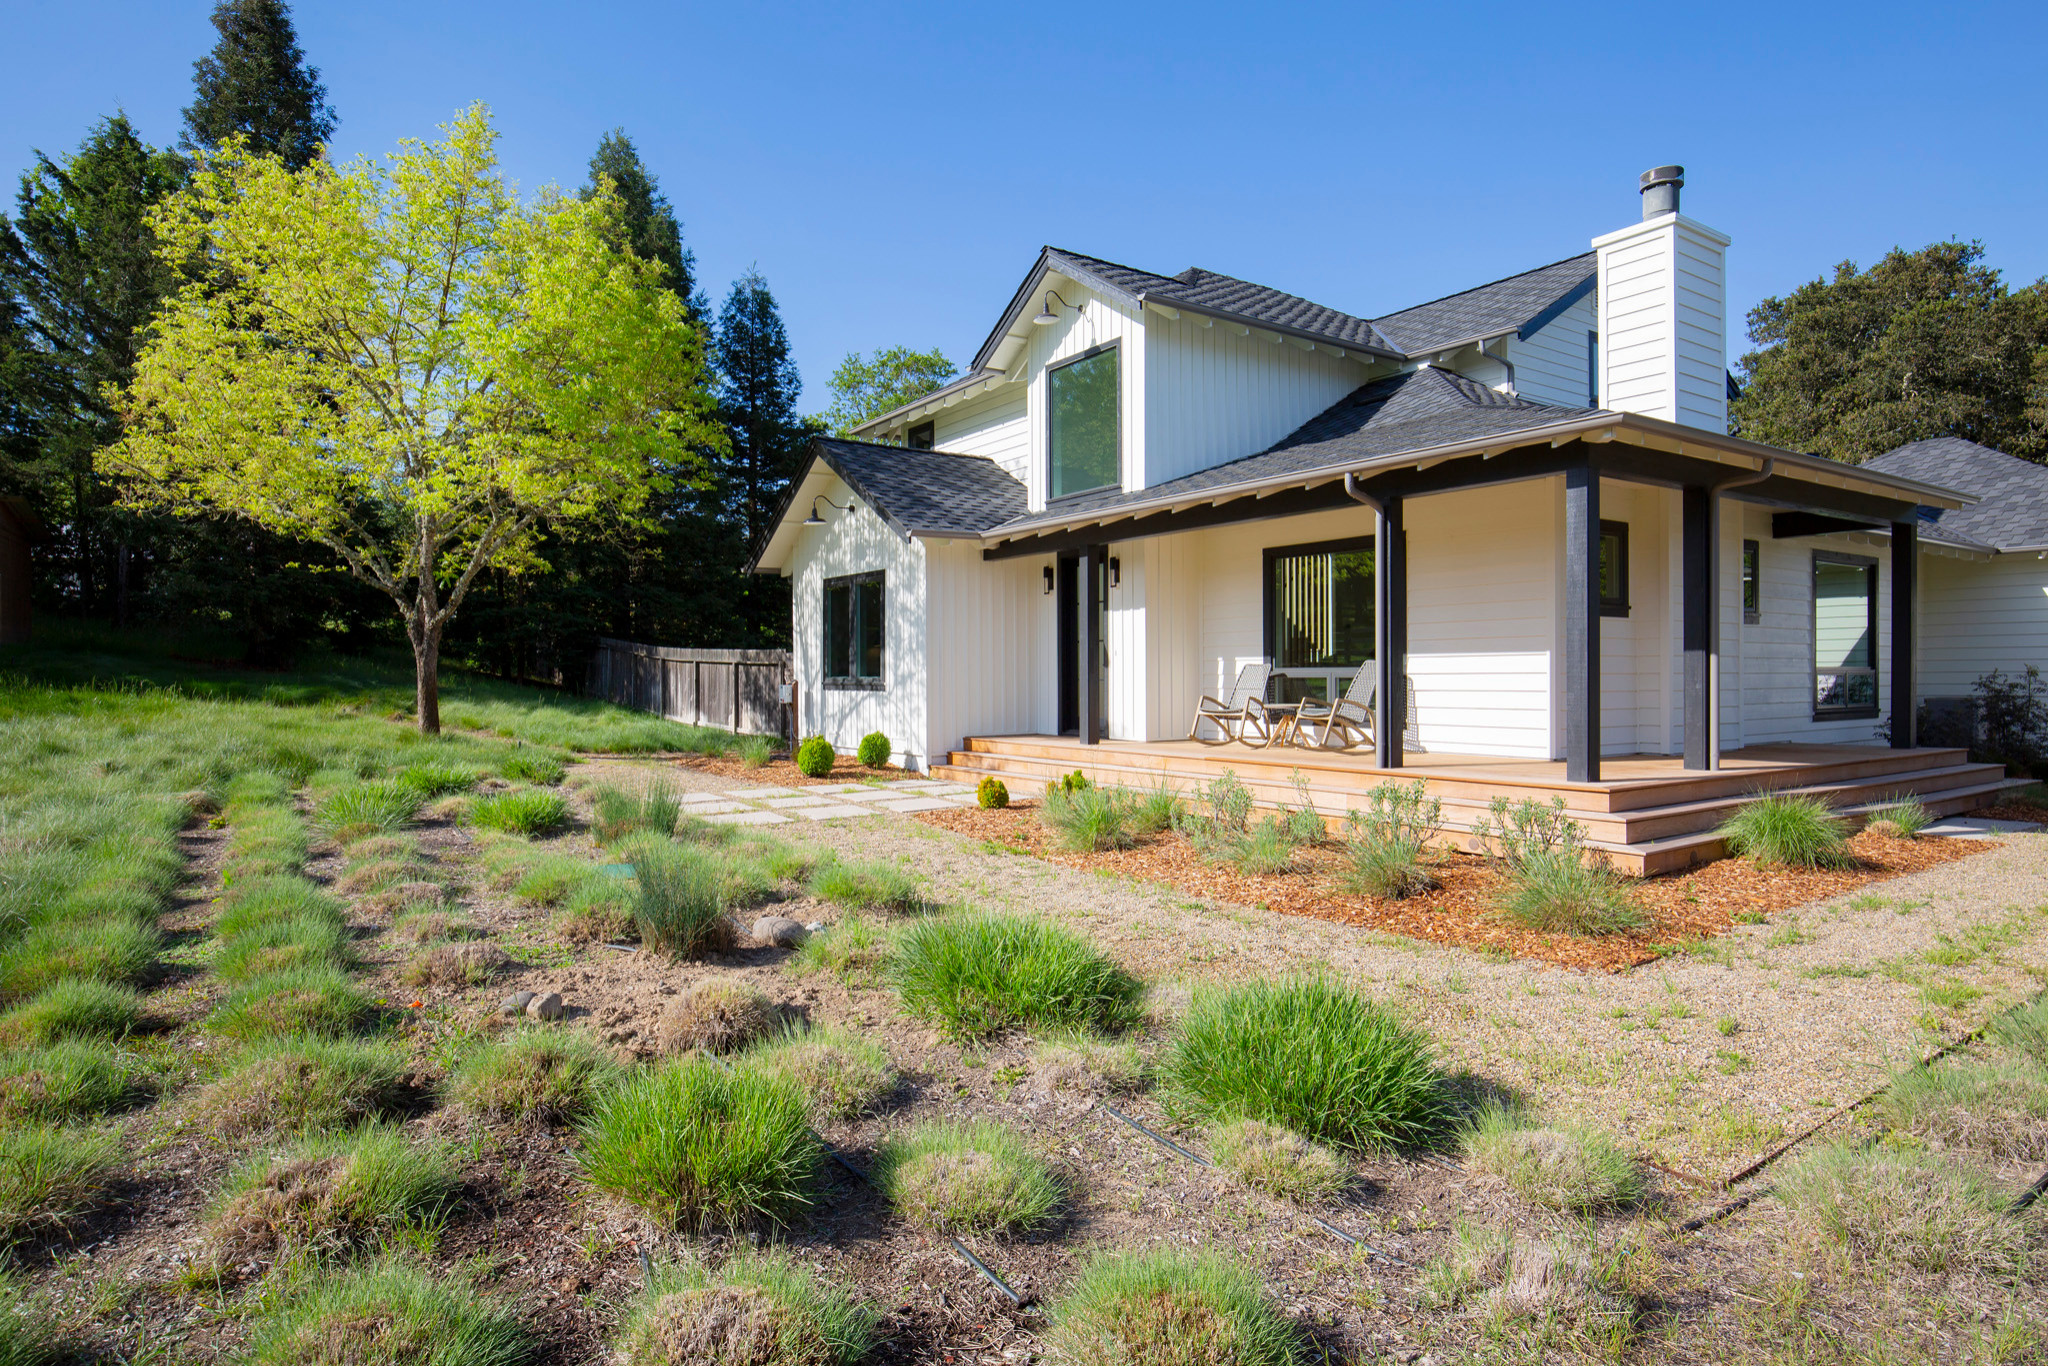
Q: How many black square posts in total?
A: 5